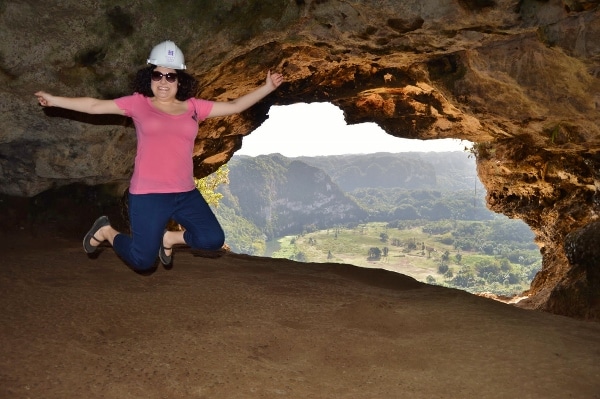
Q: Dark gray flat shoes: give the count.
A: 2